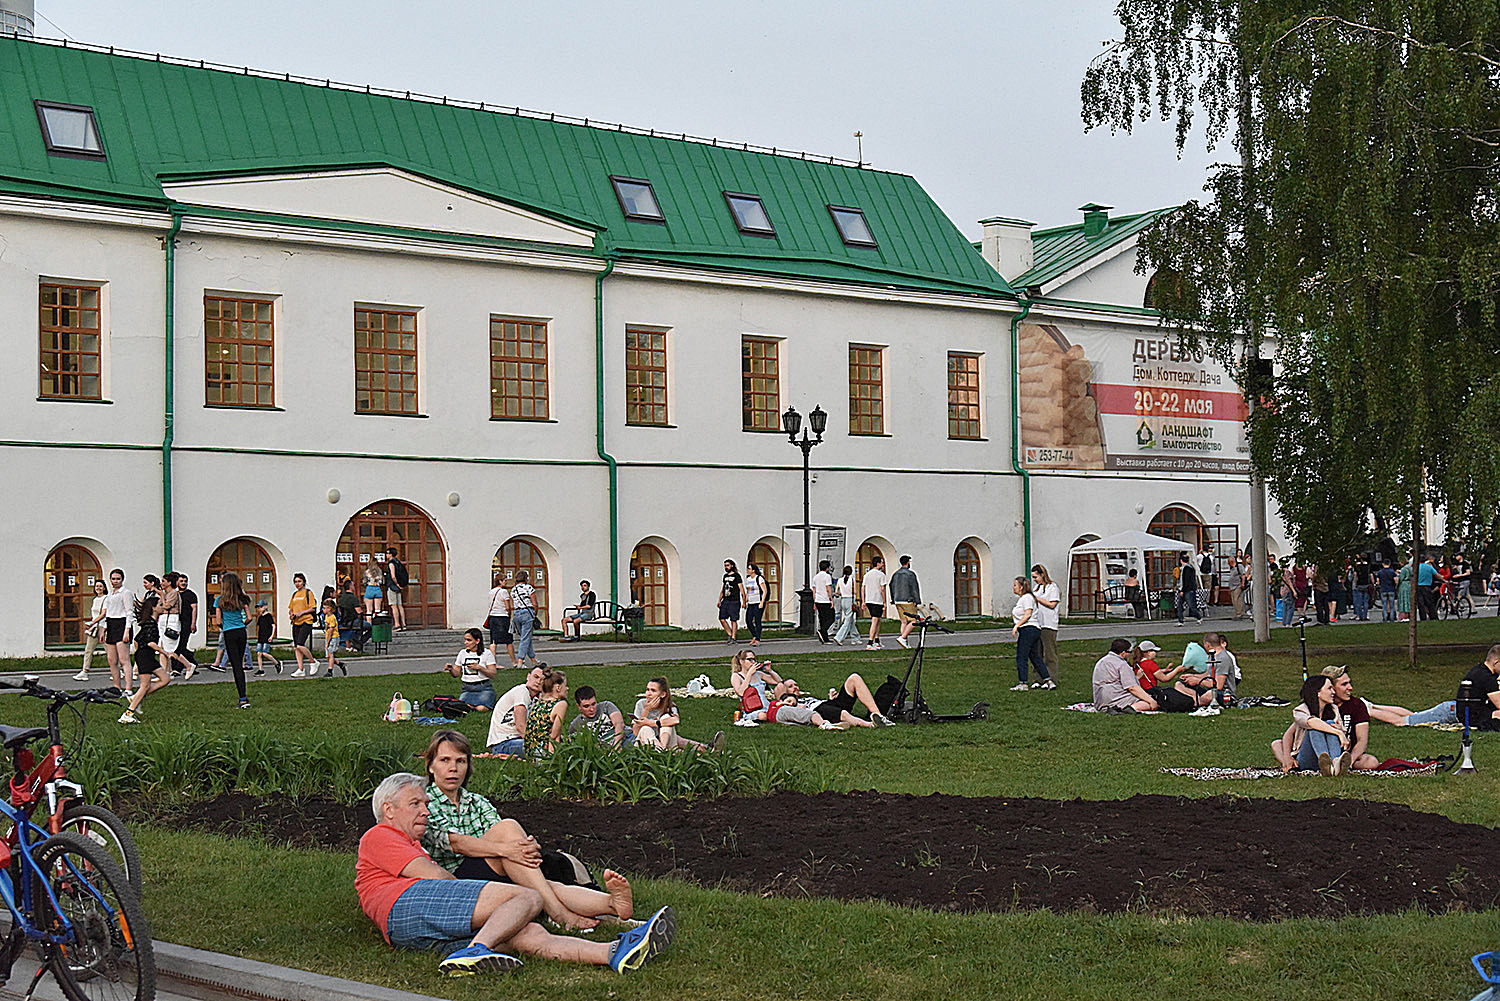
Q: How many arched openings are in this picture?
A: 12